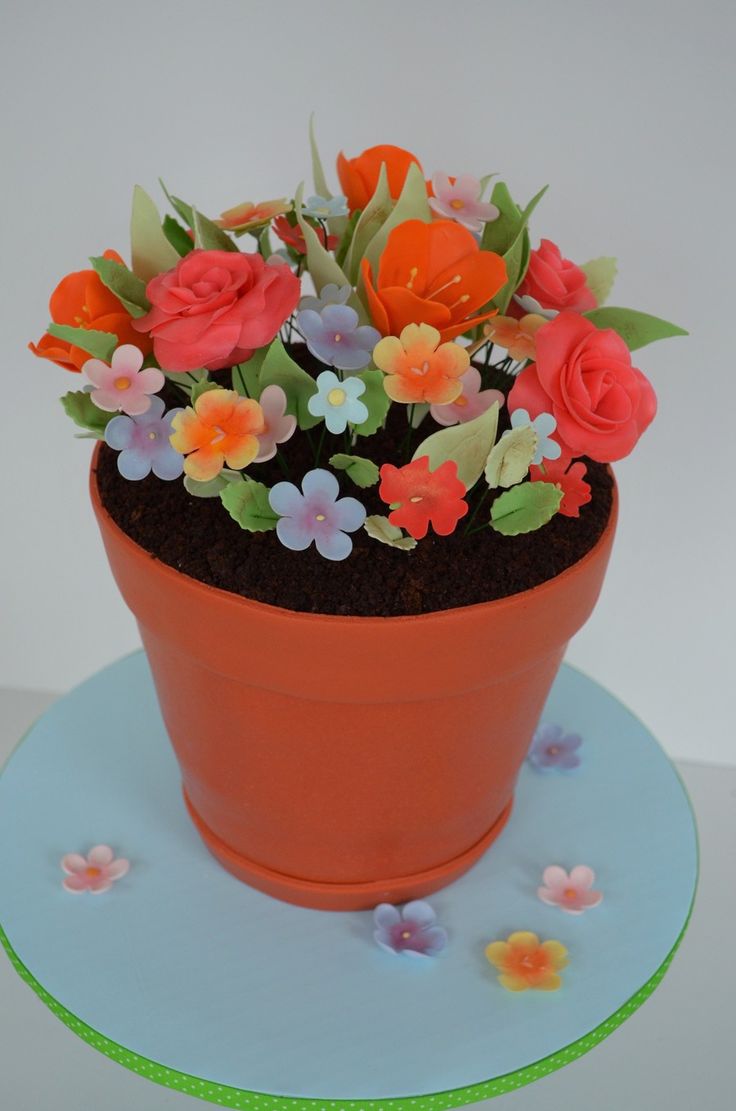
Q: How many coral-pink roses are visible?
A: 3